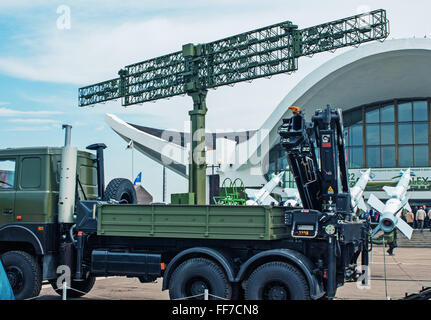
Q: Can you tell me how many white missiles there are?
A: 4